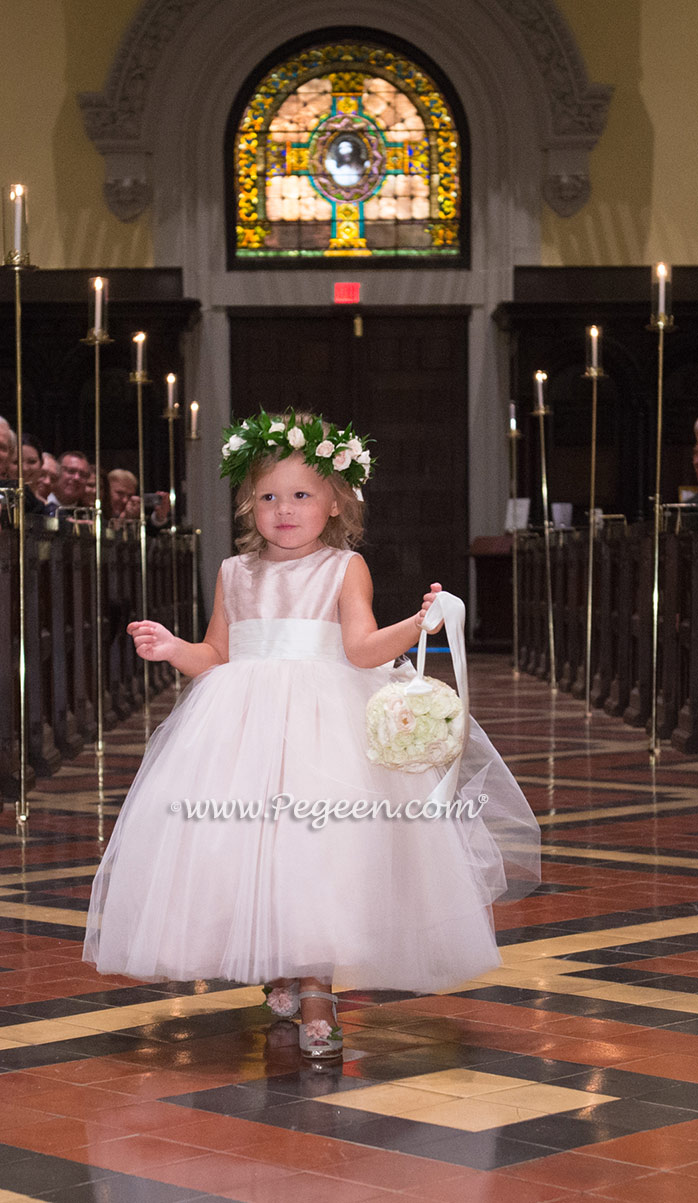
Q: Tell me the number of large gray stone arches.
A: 1